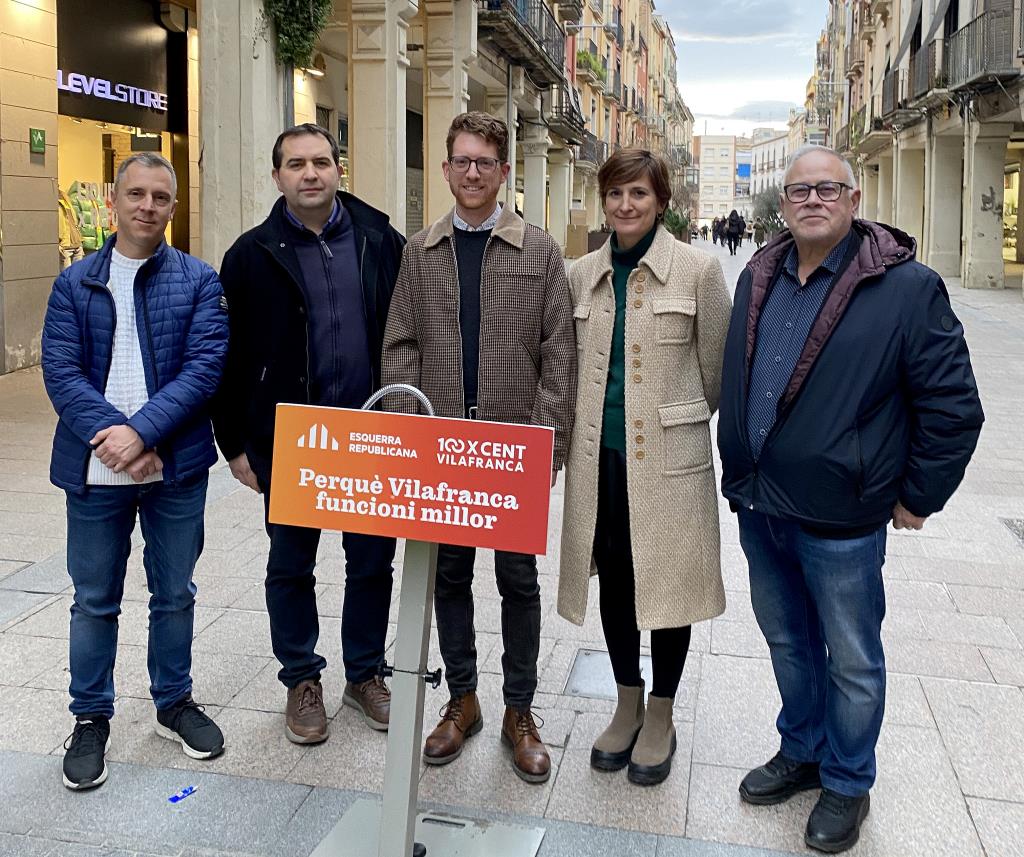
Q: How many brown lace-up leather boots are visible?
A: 2